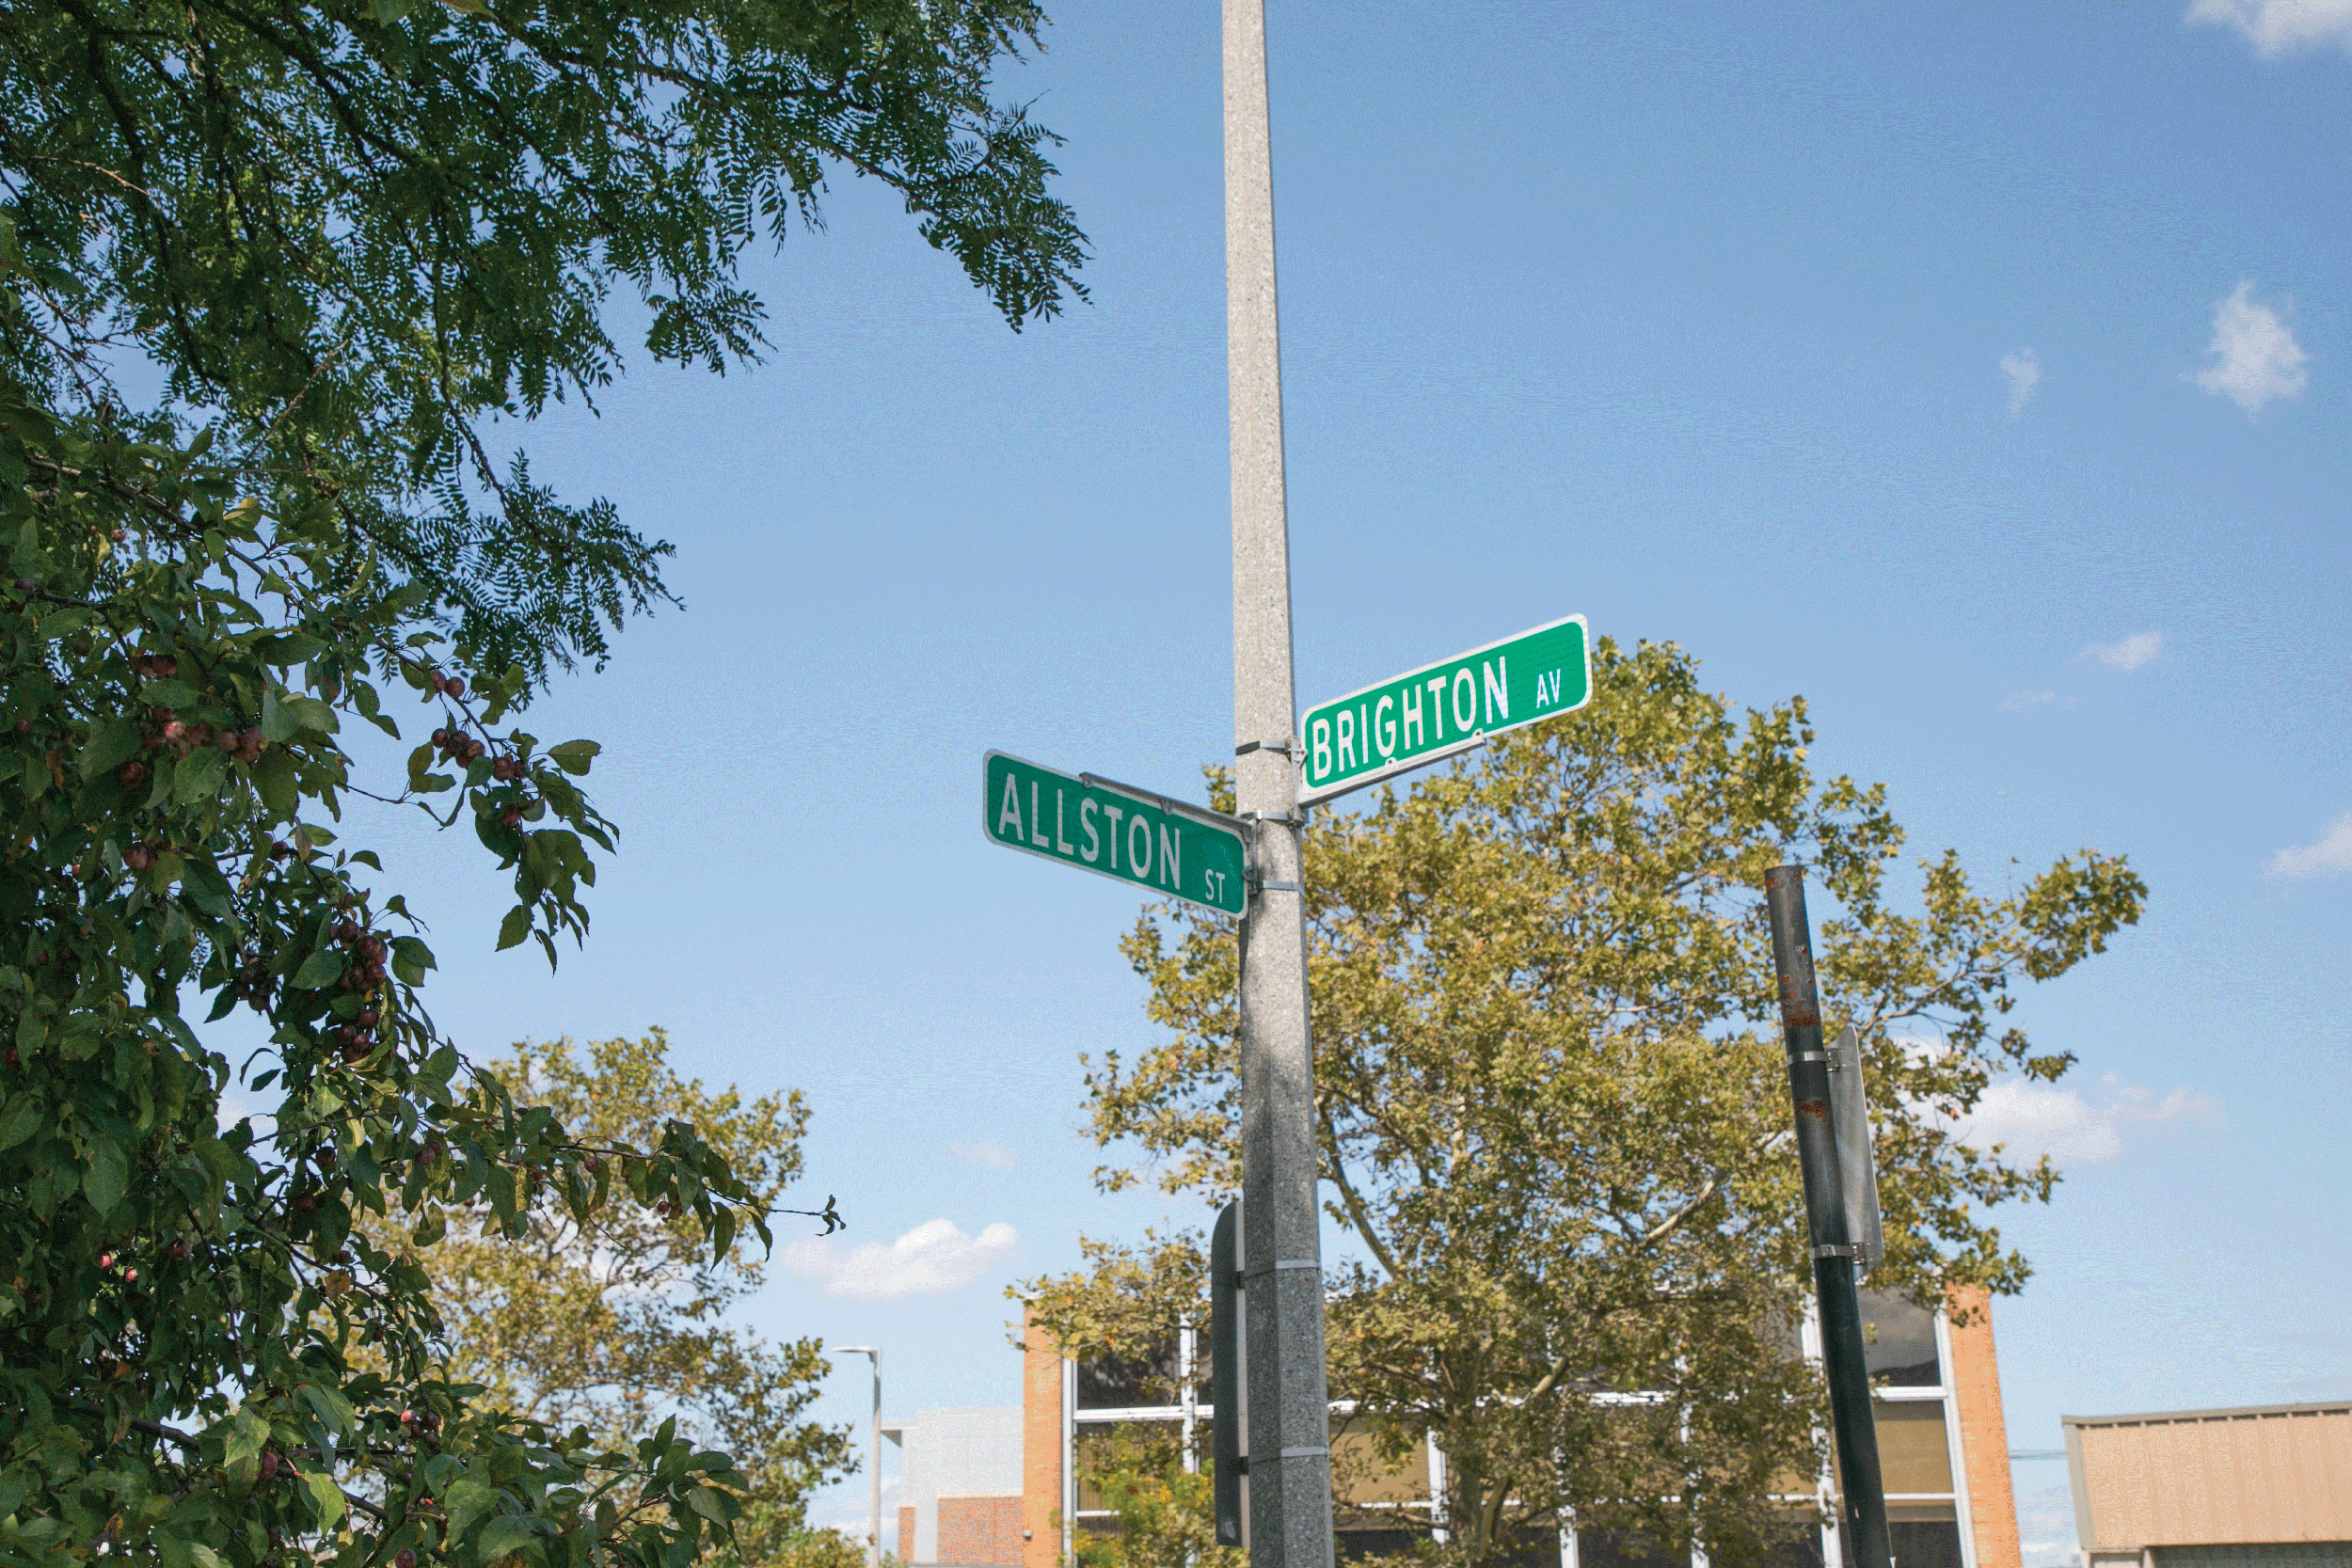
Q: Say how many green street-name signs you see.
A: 2